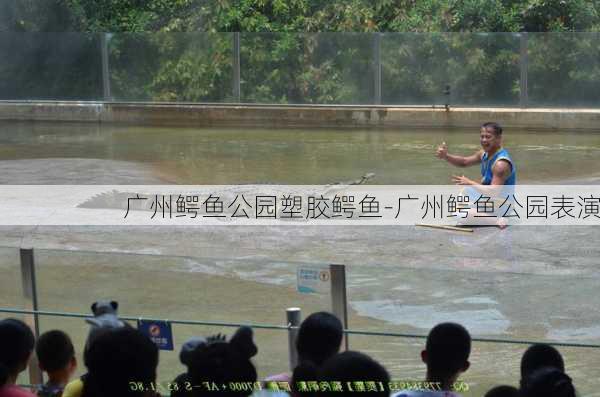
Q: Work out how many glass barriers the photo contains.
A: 2